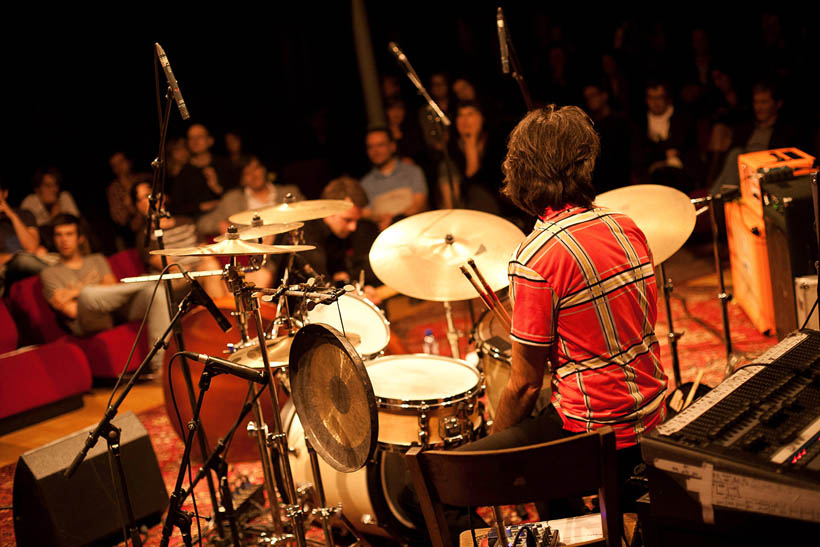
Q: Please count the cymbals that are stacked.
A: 3